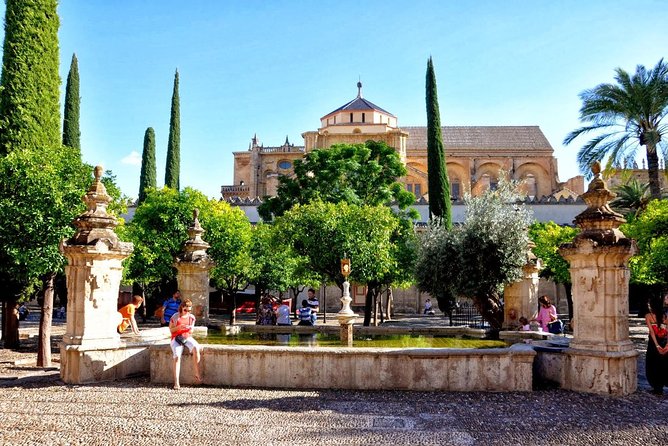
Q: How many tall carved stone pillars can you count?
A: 4